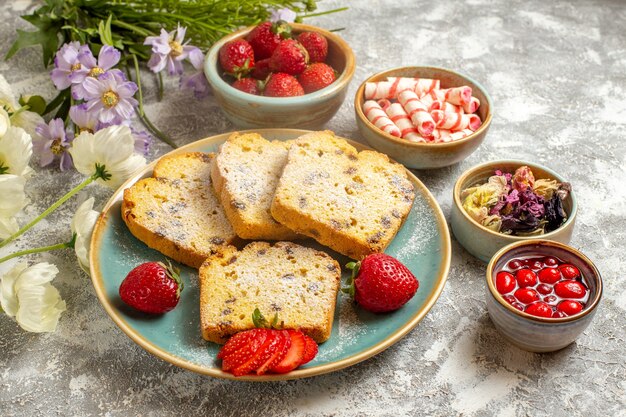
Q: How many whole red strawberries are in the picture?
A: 10